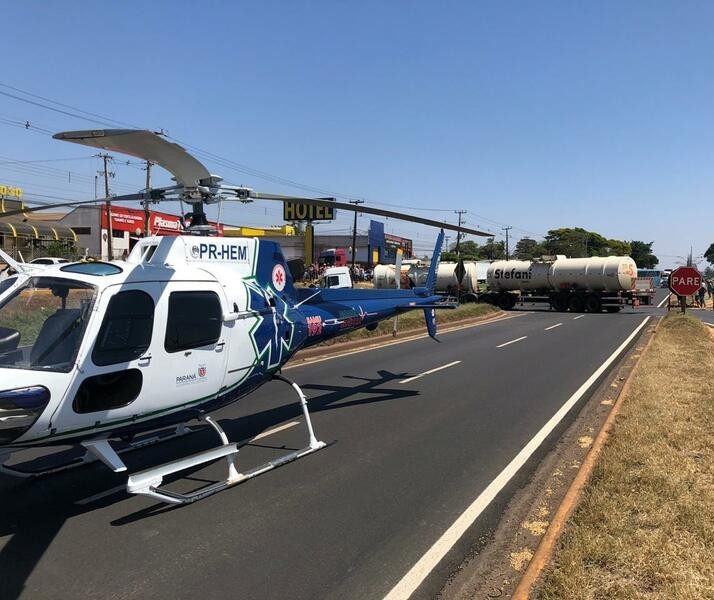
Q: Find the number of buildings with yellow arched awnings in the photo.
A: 1